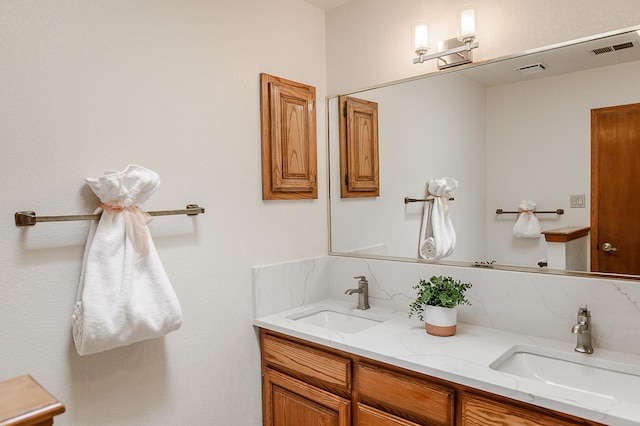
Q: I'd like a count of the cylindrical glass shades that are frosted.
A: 2